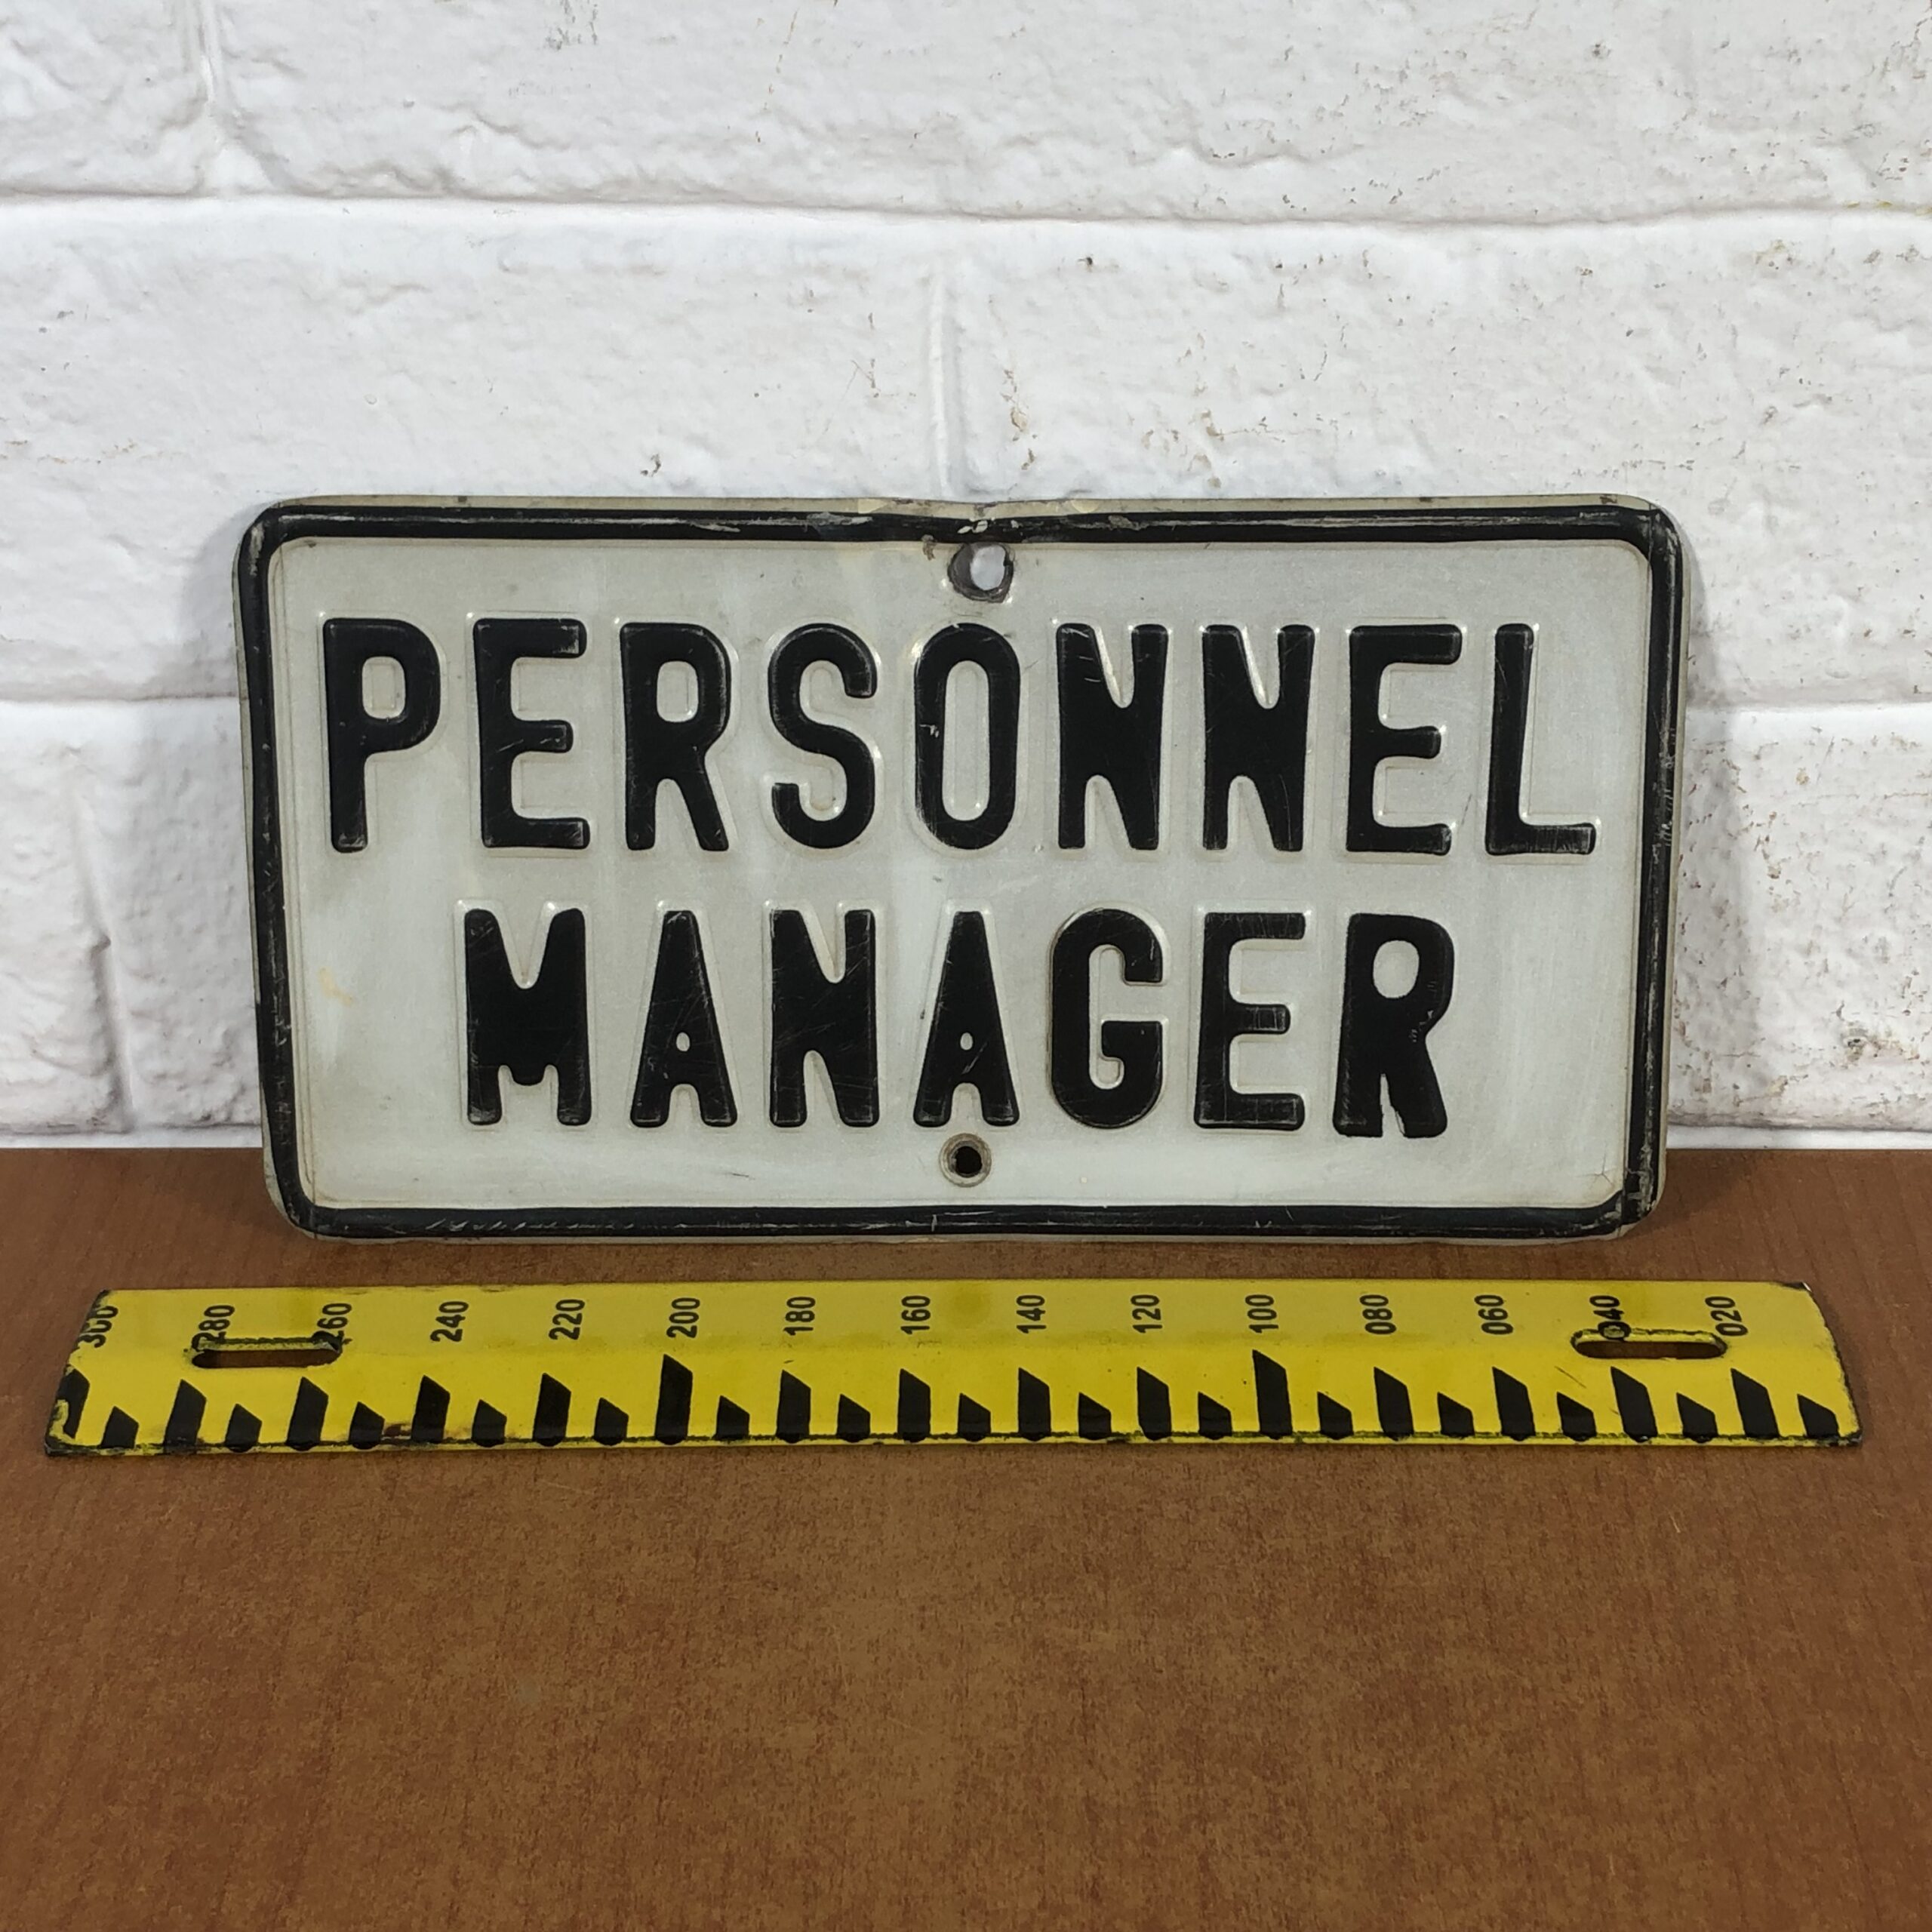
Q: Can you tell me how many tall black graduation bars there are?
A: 15